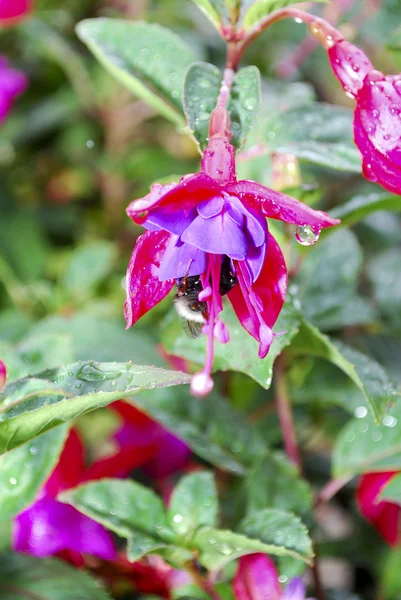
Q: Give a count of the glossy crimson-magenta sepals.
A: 4